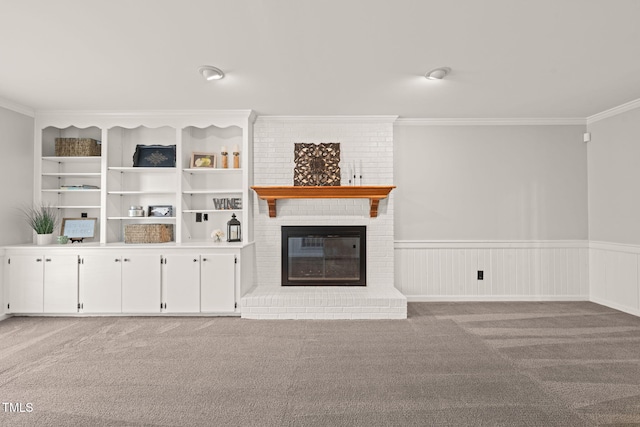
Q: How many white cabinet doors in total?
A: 6